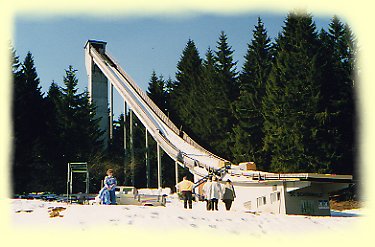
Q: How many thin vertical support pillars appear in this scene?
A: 6